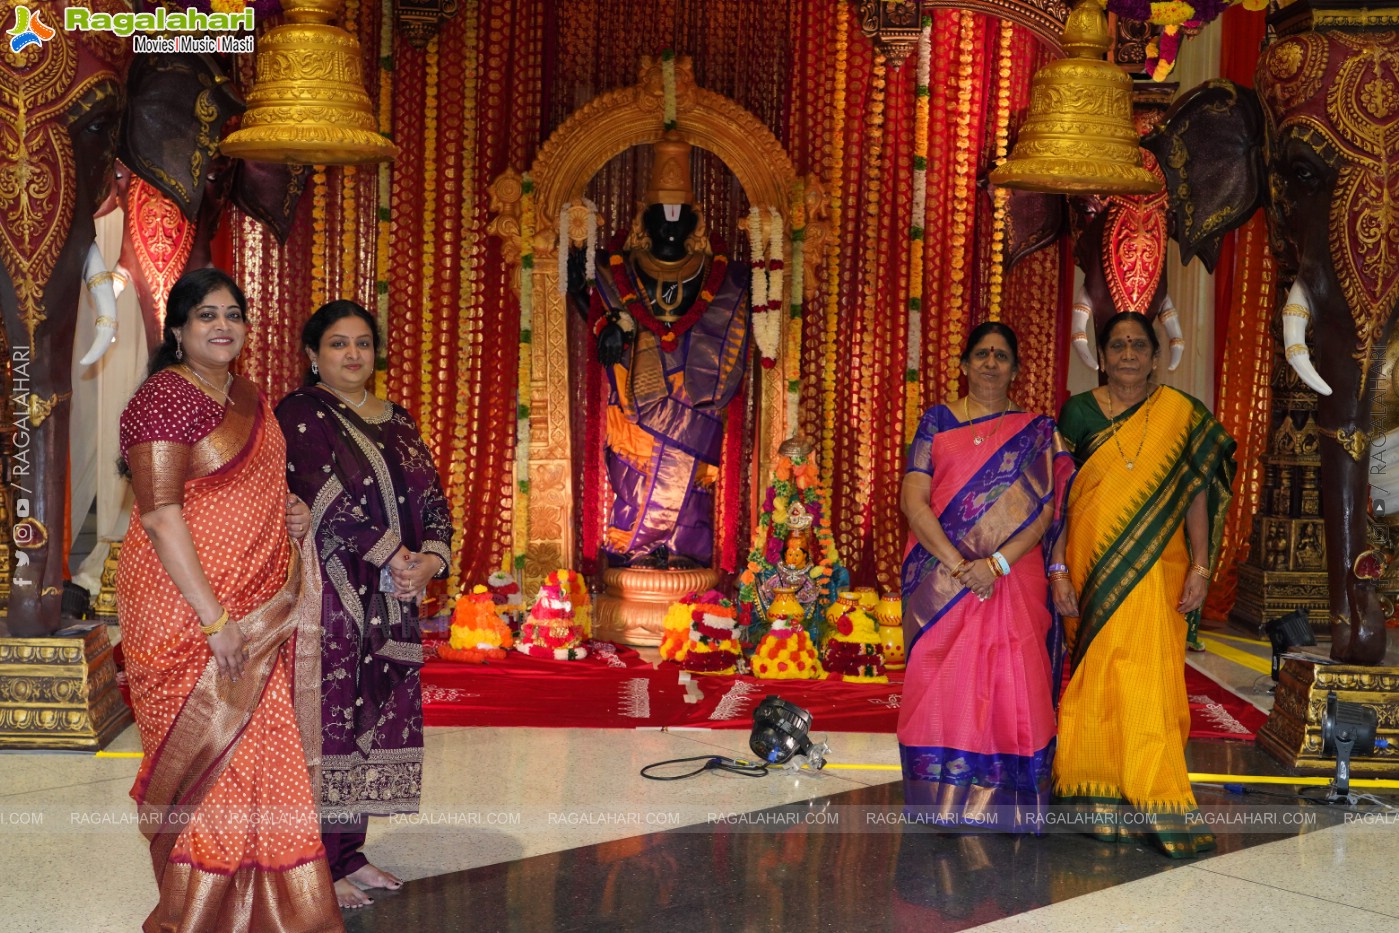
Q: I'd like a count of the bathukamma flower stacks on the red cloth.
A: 8